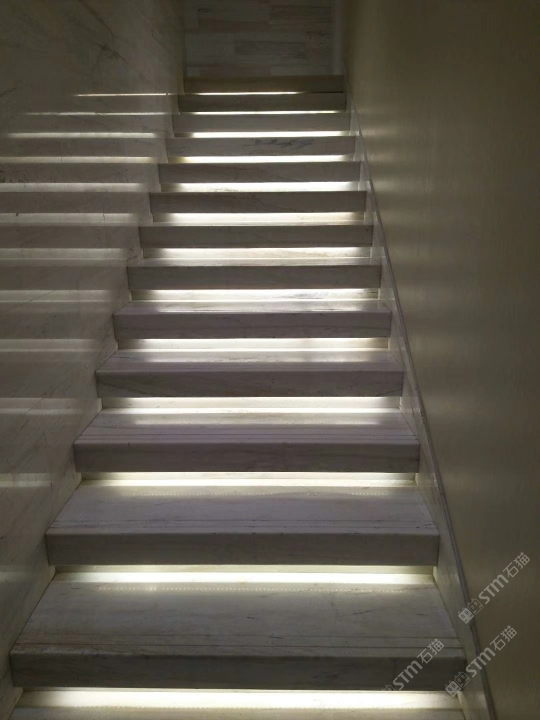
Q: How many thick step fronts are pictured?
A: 13